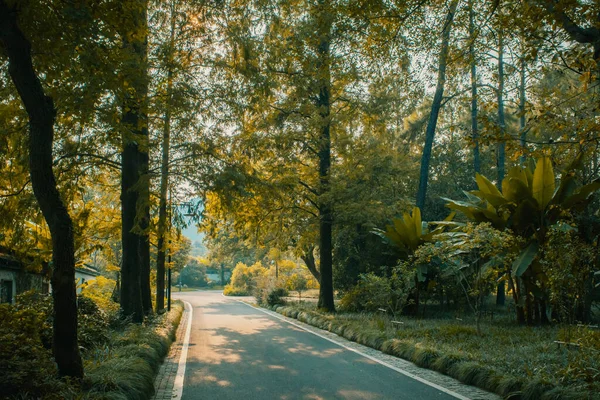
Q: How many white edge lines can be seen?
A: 2